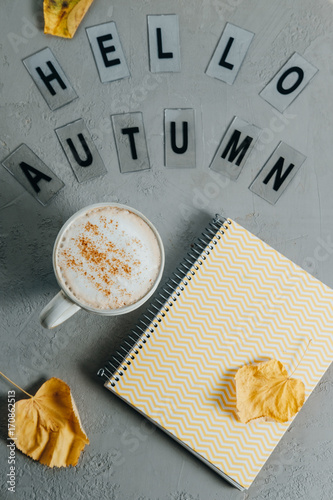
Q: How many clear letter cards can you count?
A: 11